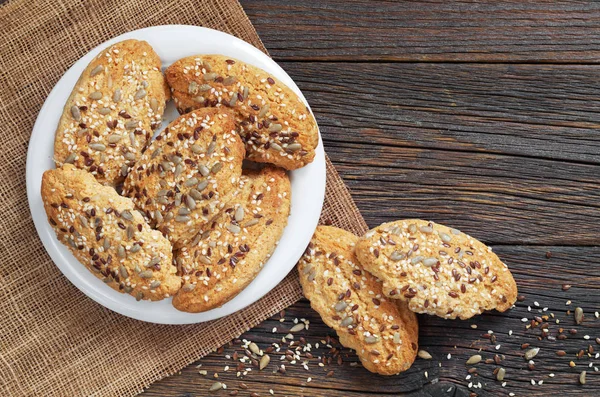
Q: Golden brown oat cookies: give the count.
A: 7